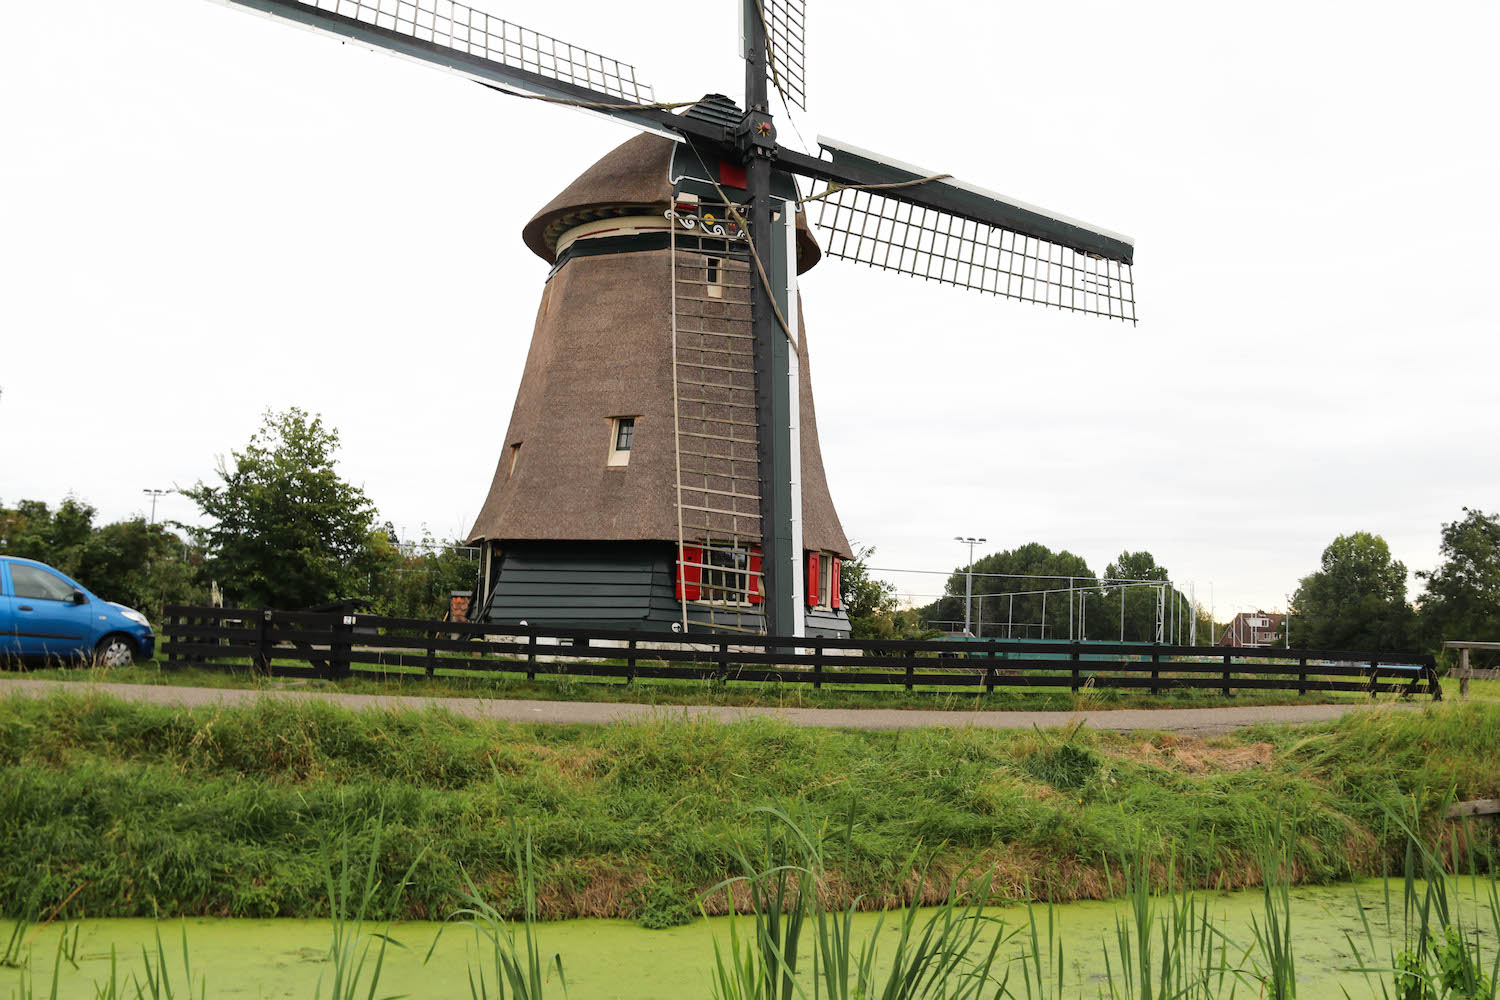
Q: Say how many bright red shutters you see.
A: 4